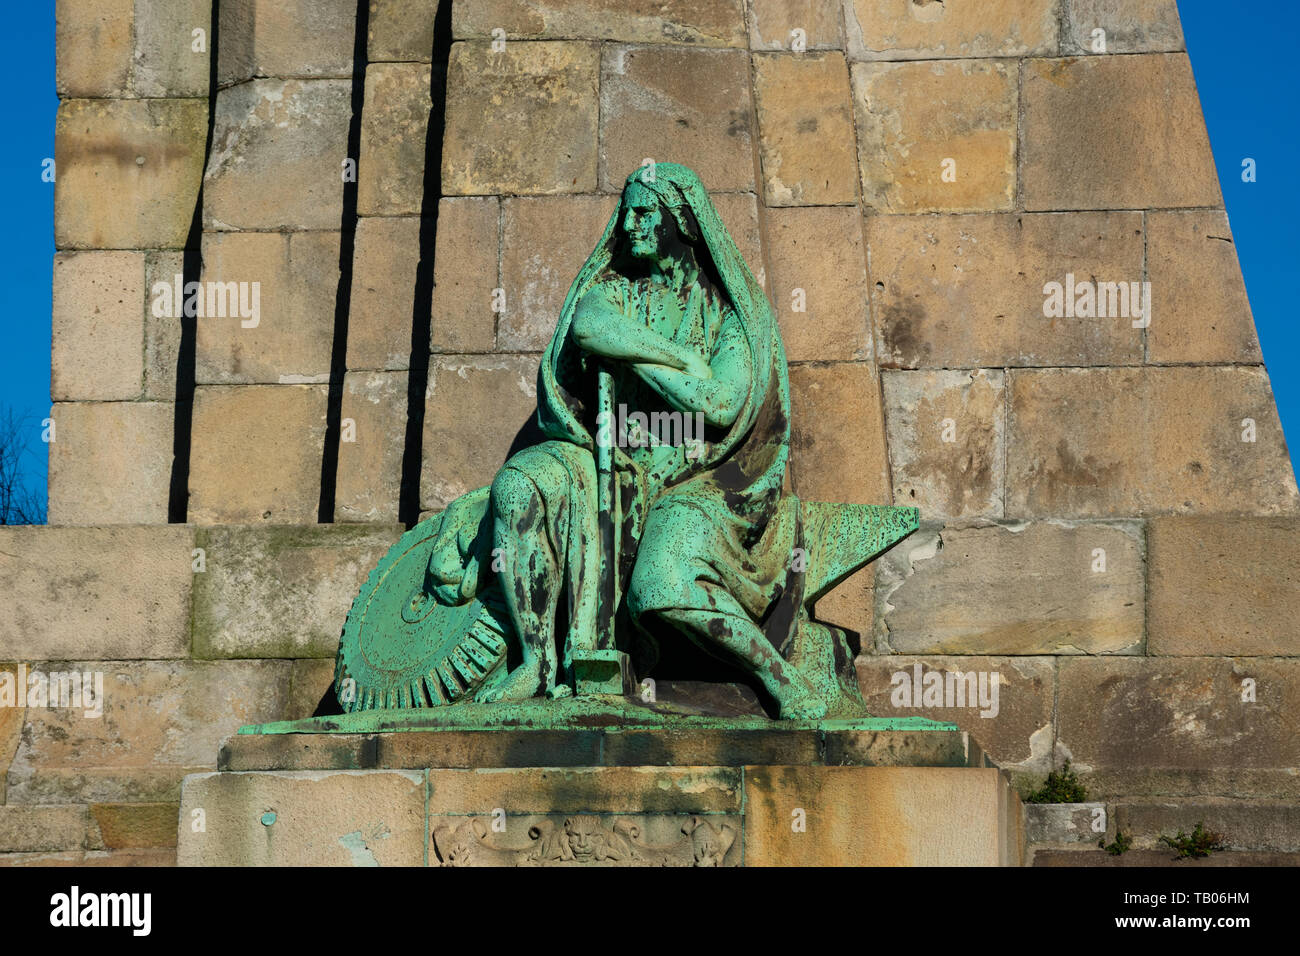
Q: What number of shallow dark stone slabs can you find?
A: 4